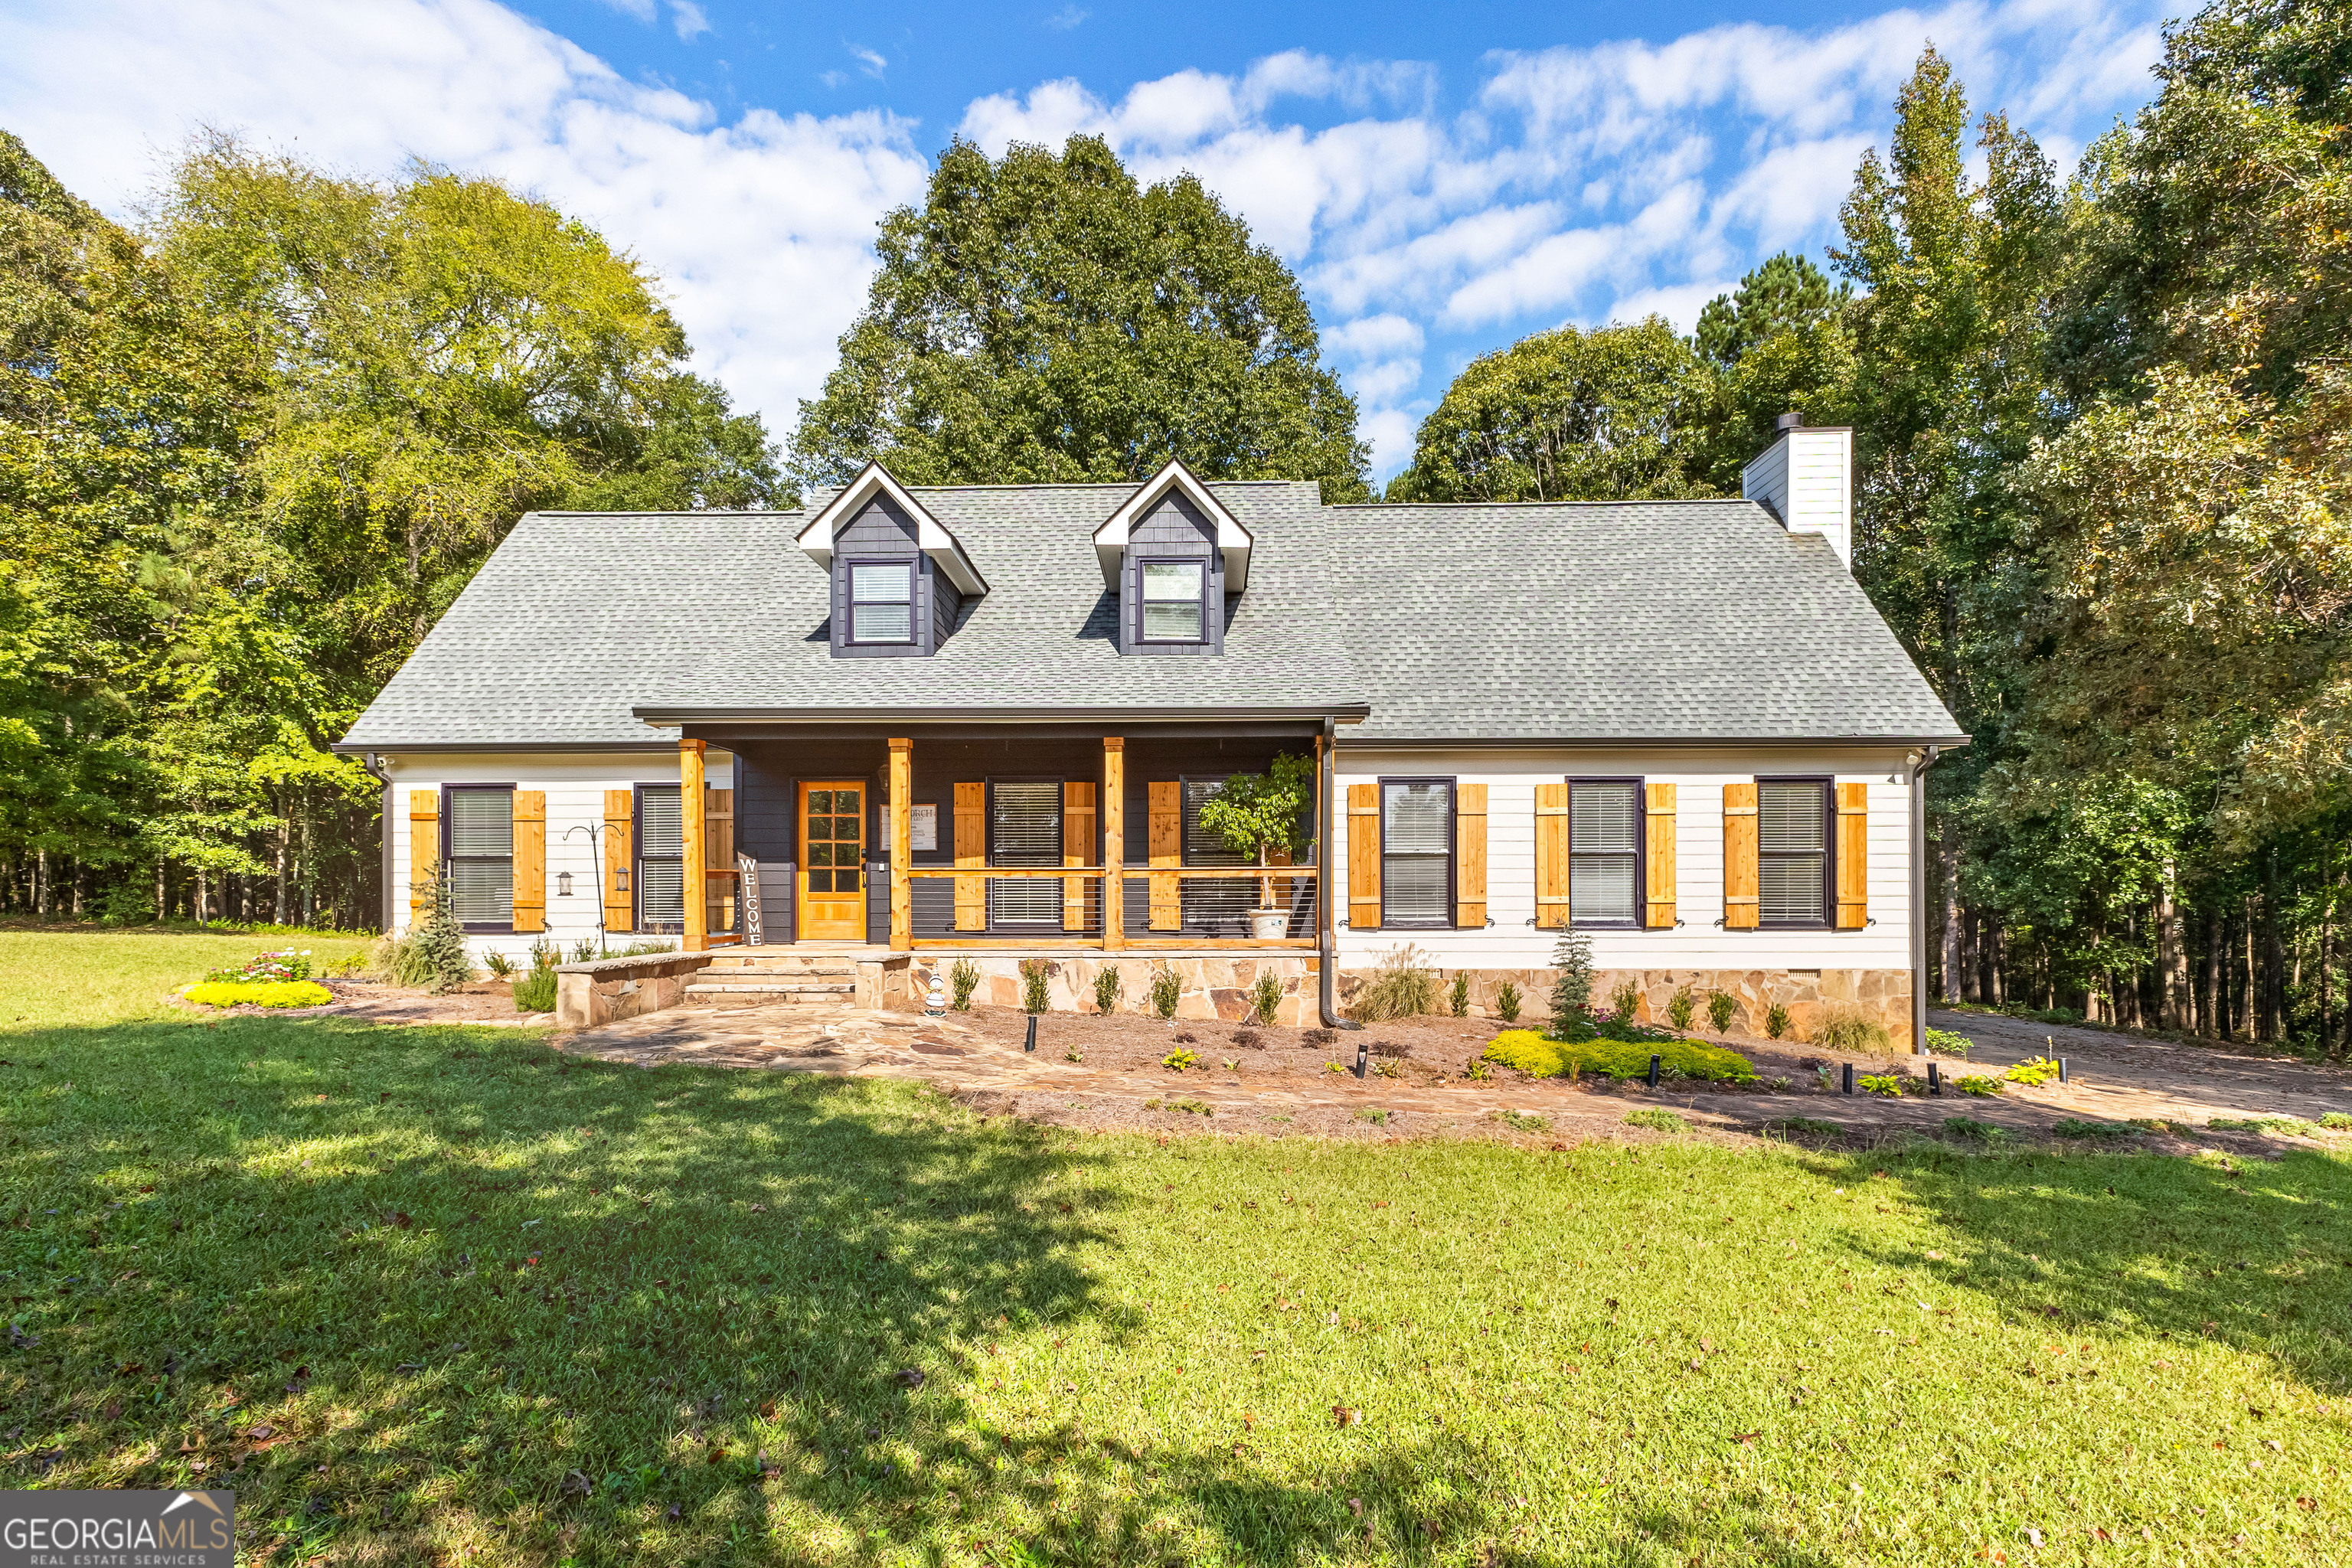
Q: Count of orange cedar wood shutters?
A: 14